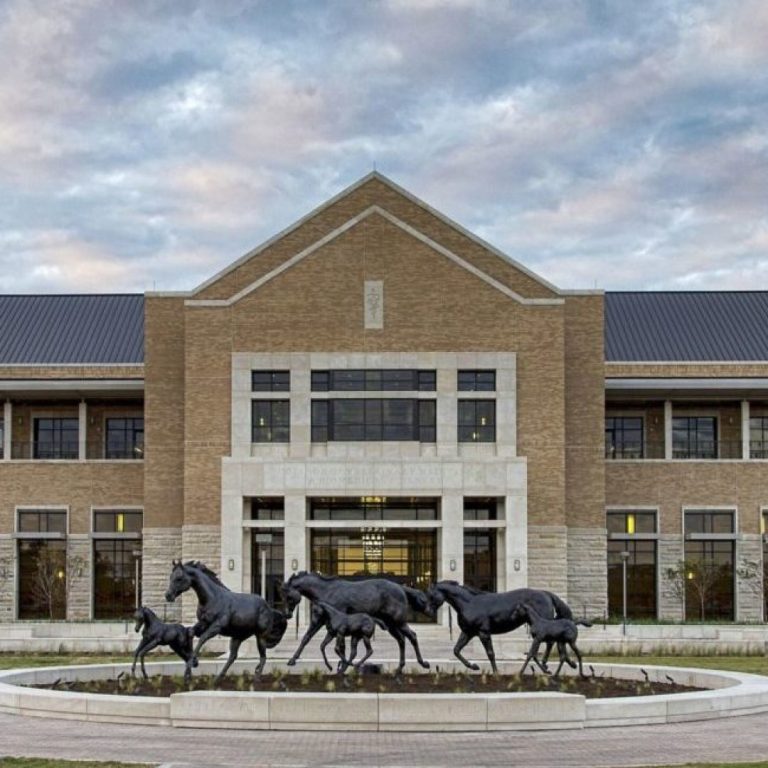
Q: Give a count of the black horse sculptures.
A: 6